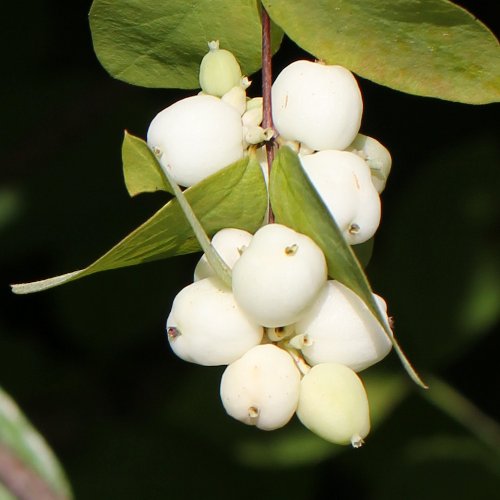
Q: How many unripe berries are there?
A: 2